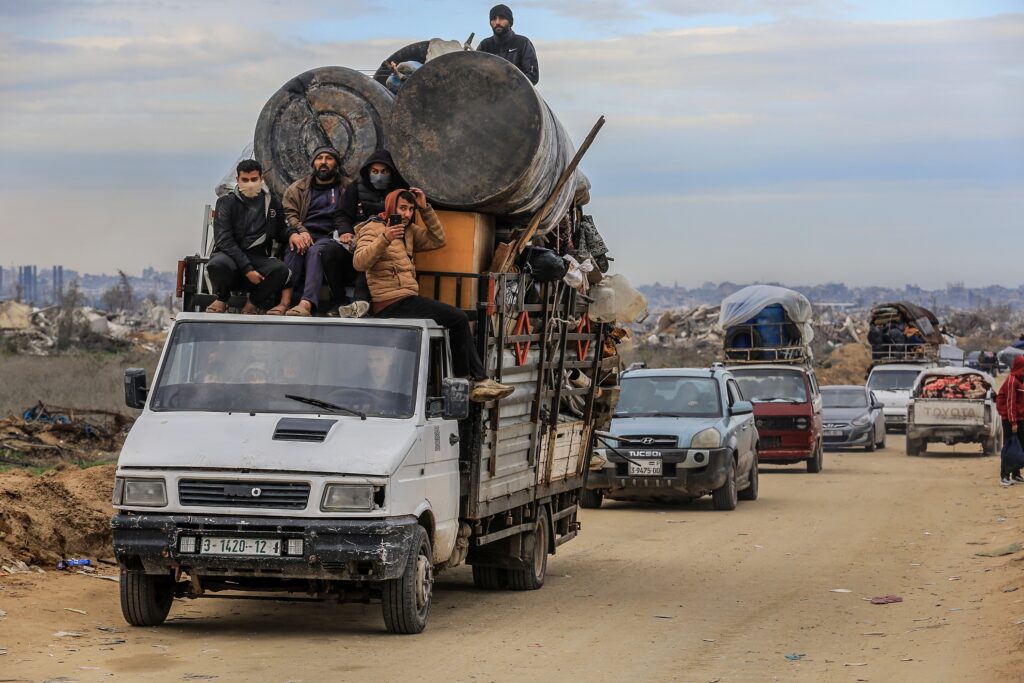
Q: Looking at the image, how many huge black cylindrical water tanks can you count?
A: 2